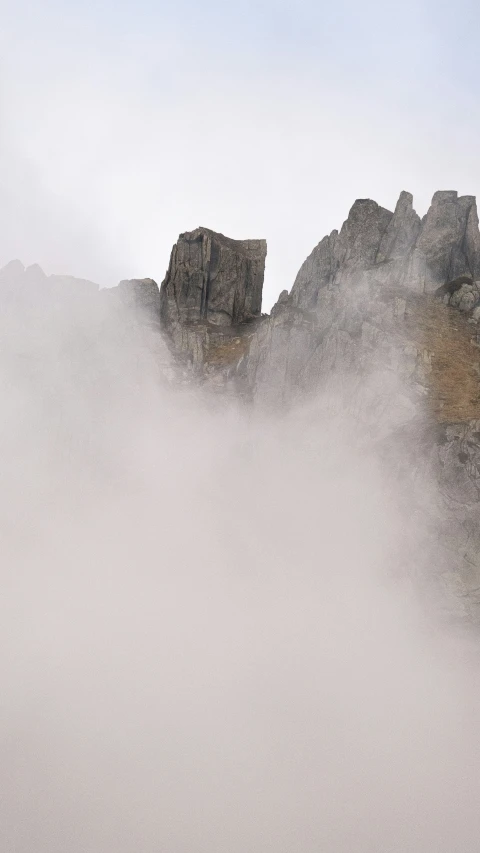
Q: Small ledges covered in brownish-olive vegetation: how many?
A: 2